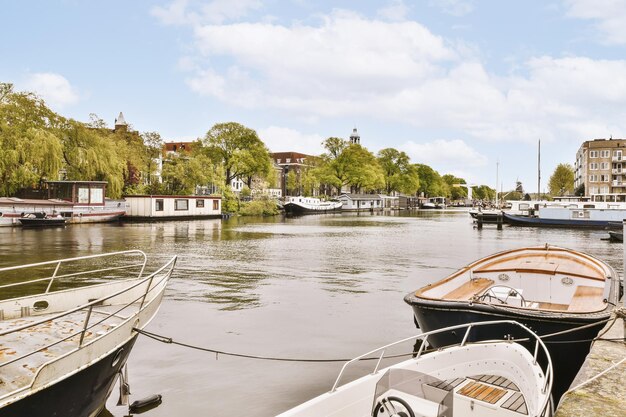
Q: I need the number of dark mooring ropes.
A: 1